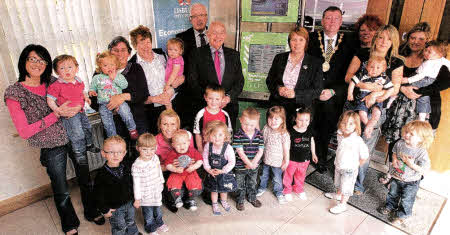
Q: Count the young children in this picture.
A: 15